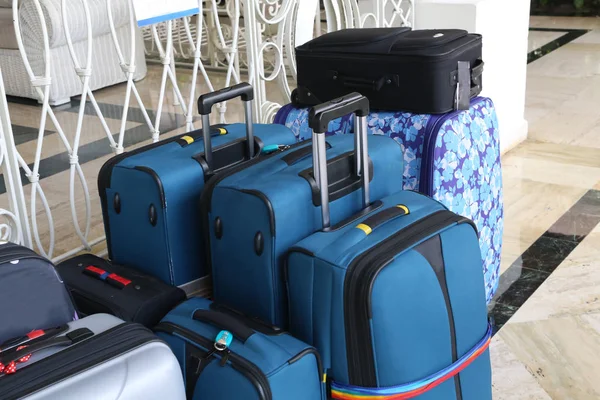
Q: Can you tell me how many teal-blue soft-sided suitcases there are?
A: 4